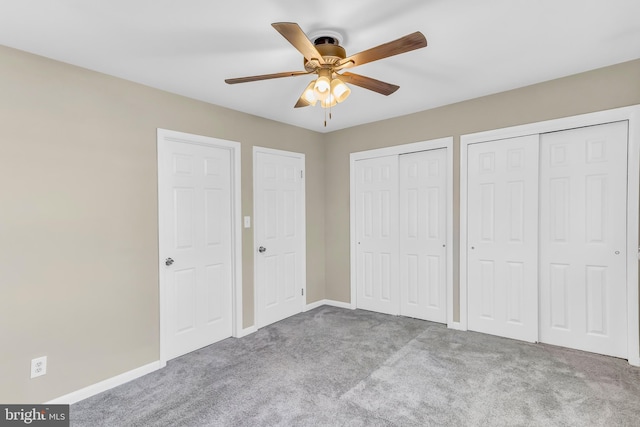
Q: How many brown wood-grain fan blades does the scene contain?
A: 5